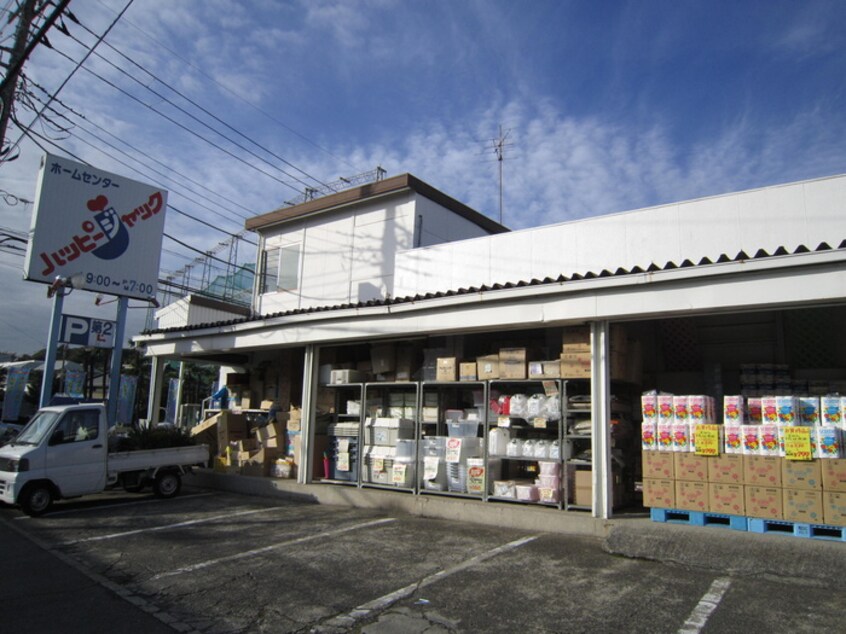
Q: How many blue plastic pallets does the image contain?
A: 2